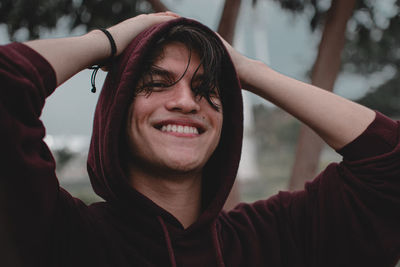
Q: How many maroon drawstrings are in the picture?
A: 2